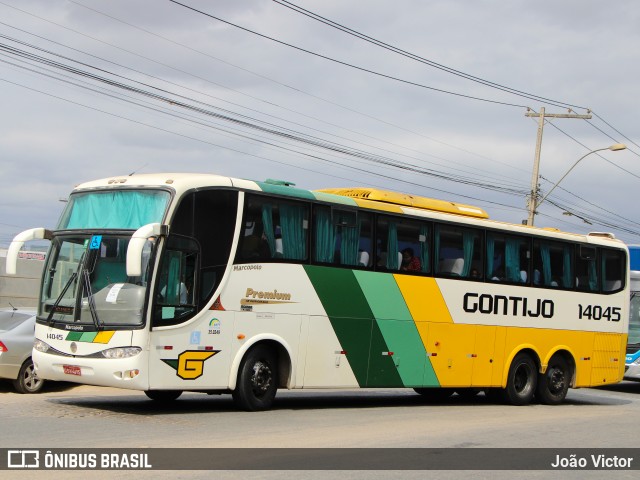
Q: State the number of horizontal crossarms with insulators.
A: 1